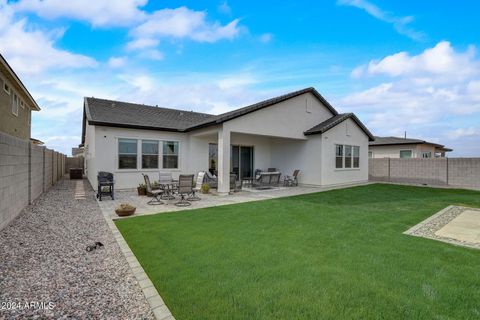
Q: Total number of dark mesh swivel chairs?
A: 4